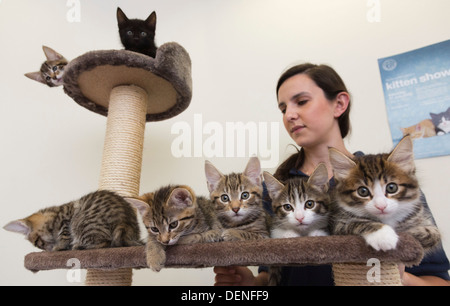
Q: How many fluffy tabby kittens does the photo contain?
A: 6